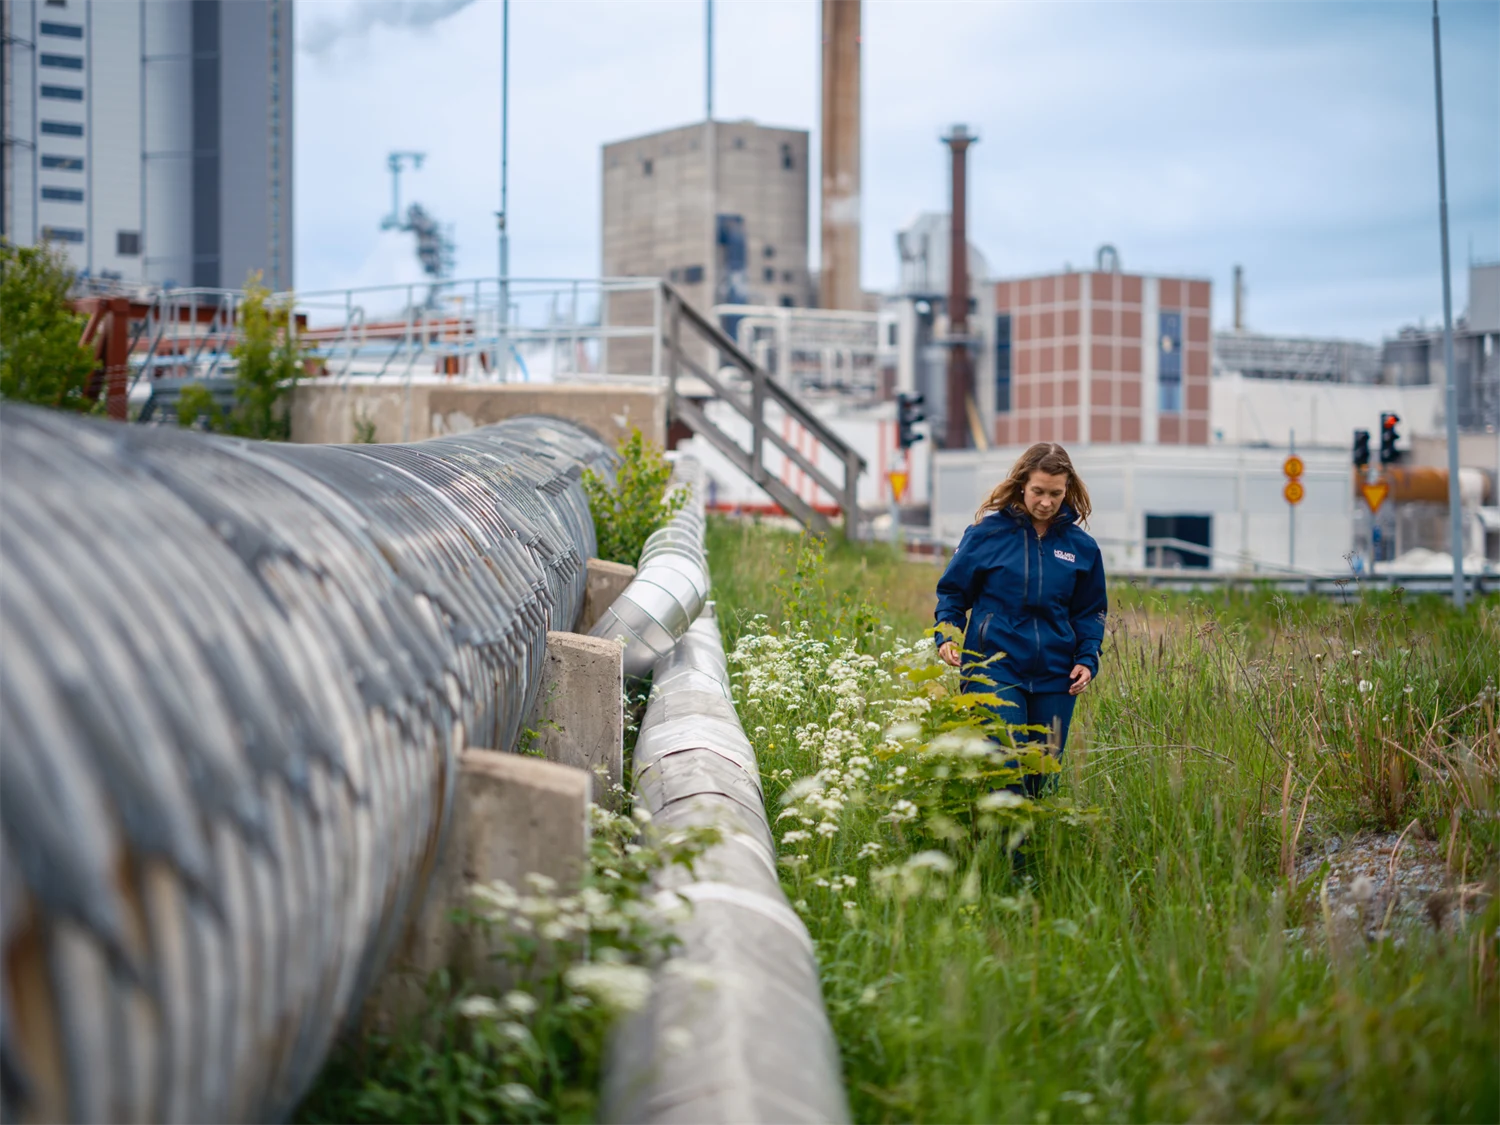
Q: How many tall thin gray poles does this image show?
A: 3